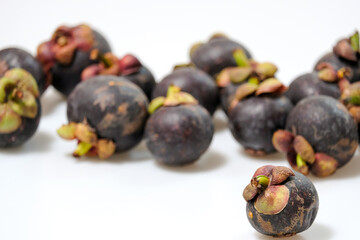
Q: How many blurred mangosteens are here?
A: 14